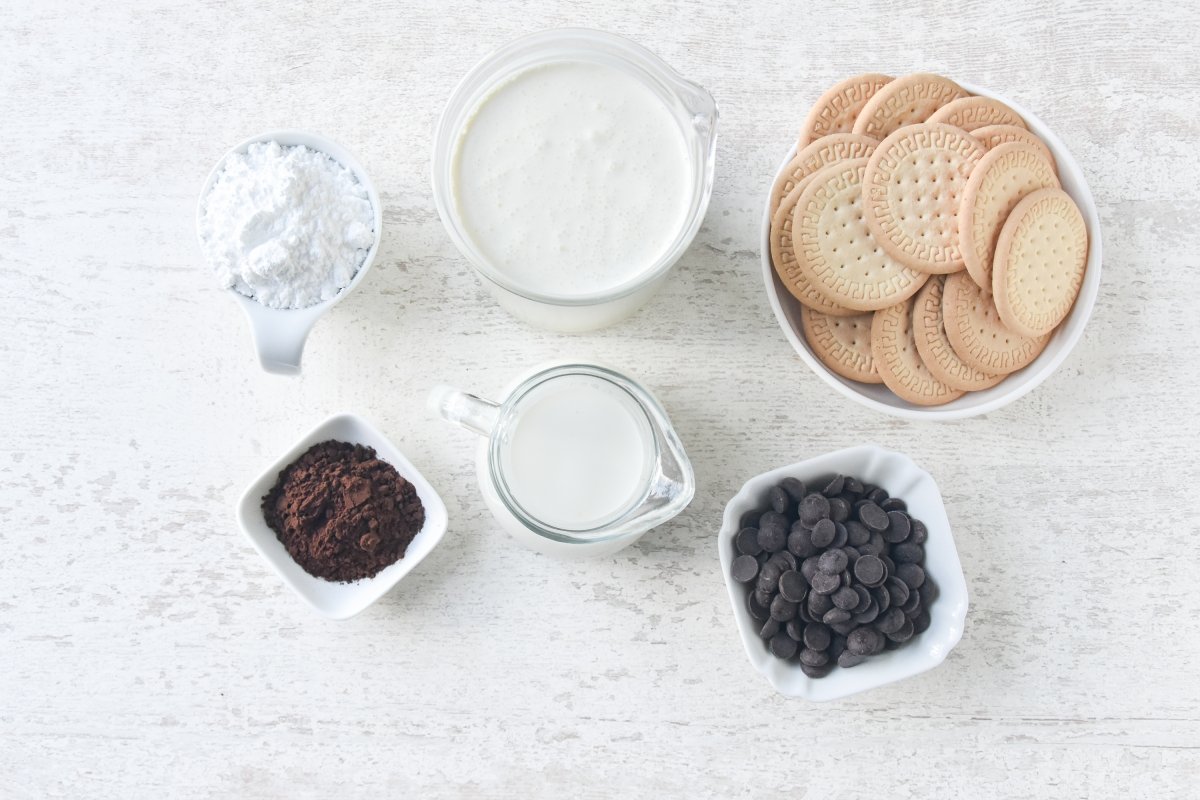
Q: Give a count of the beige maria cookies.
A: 14